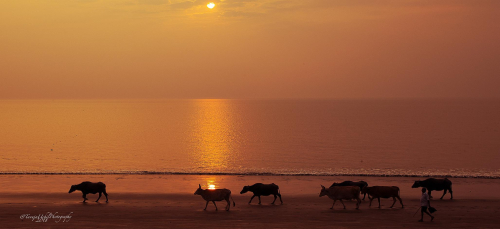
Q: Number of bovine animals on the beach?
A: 7